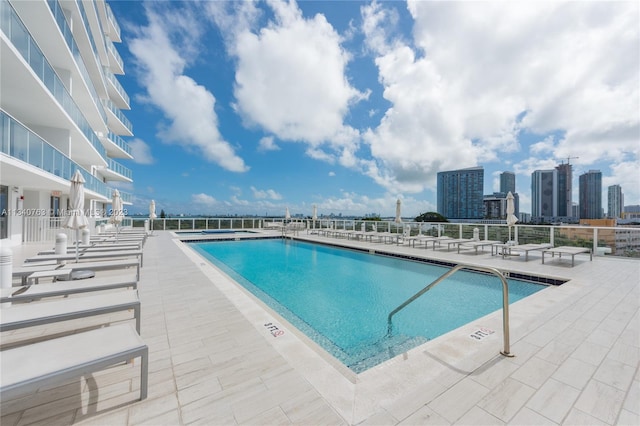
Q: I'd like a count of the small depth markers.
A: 2